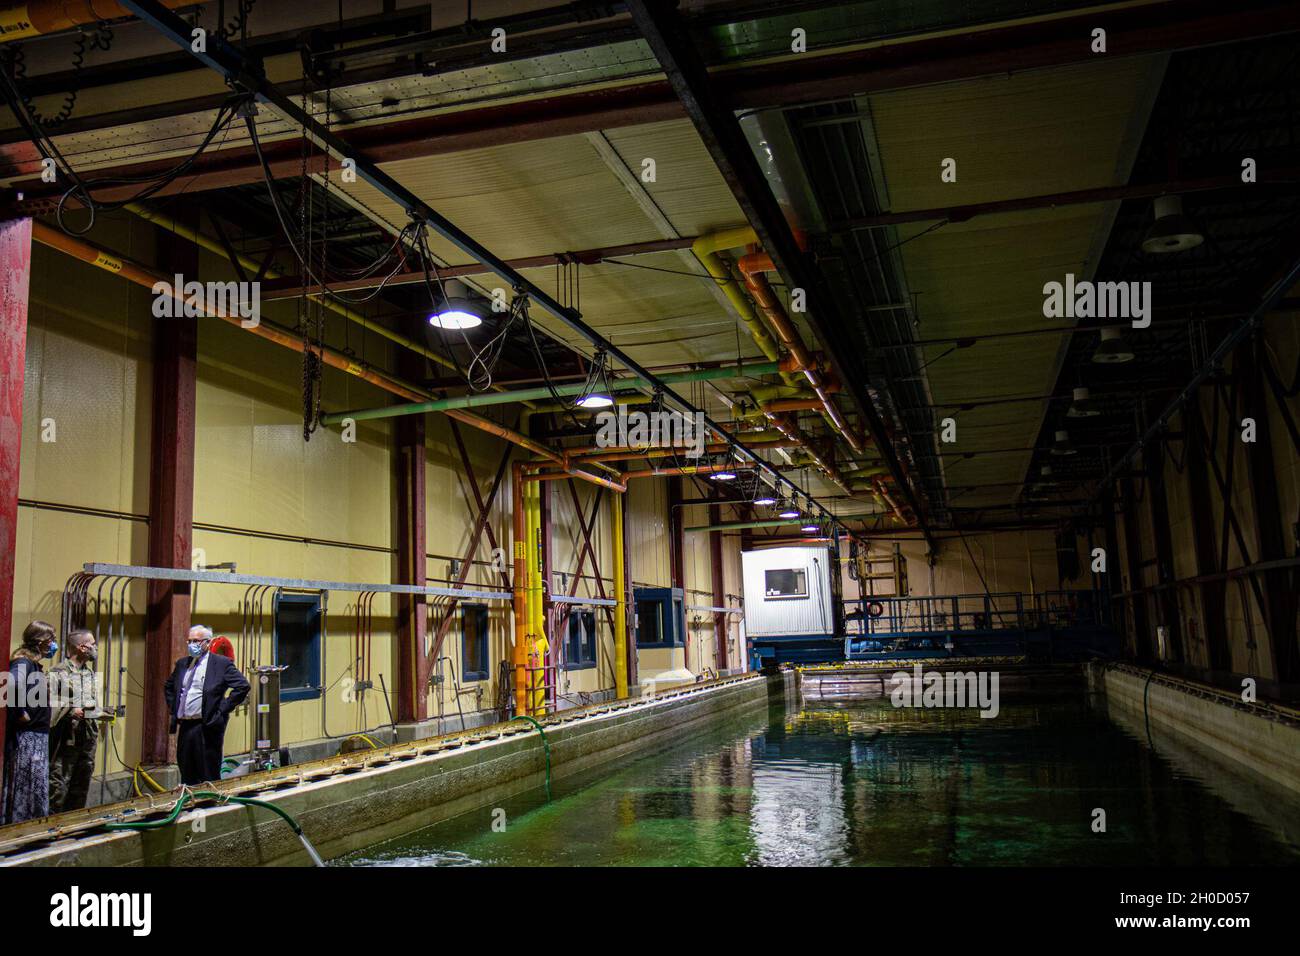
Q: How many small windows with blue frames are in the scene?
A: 4